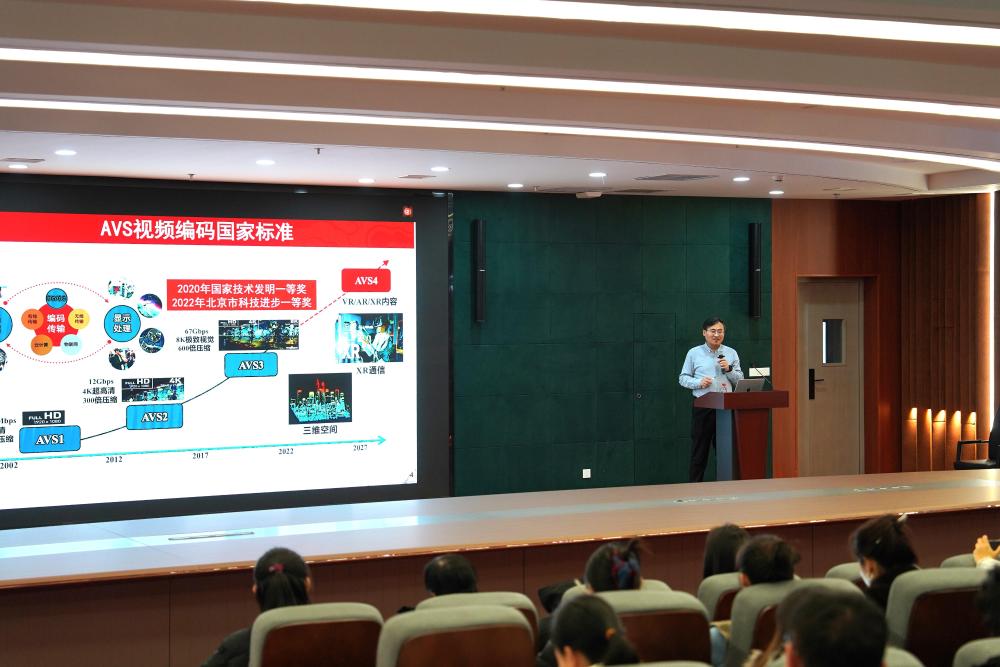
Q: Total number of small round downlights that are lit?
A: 9